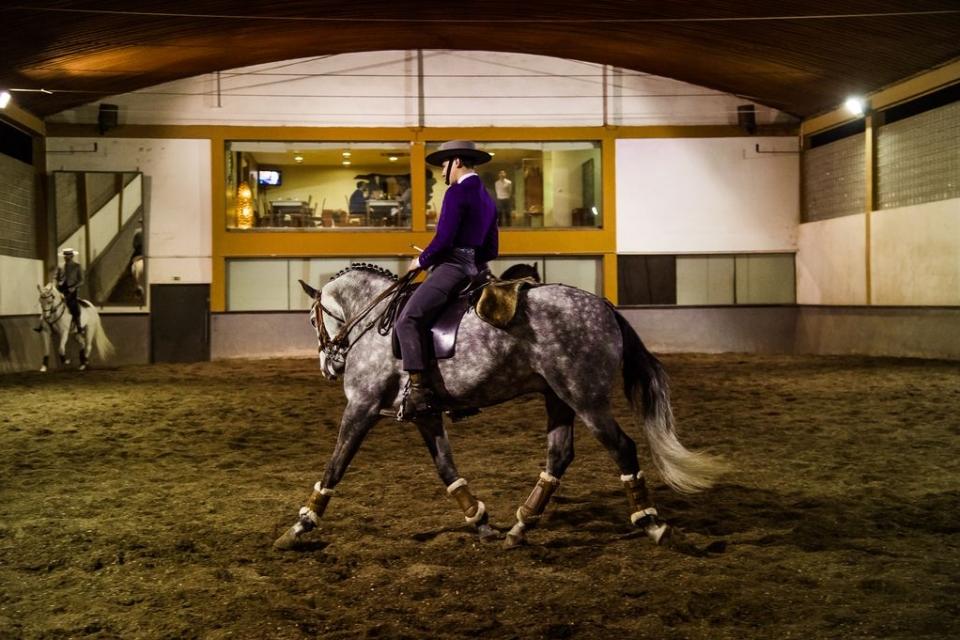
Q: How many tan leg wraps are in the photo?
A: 4